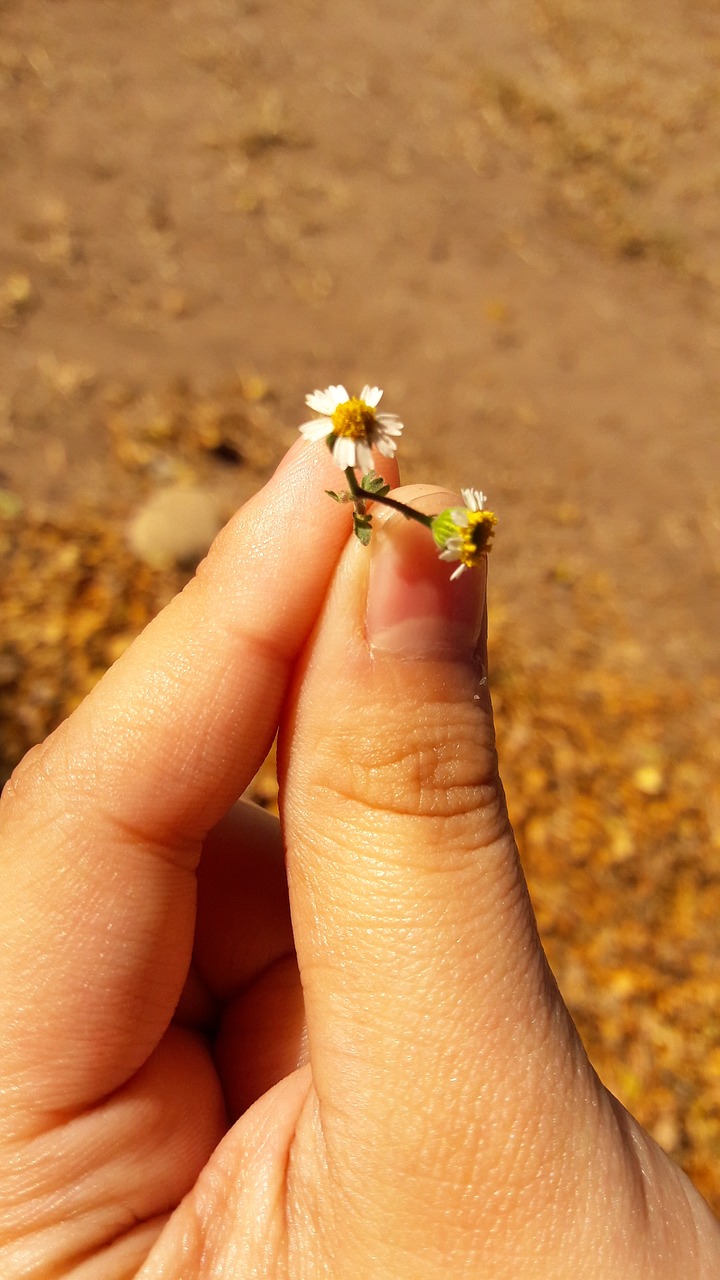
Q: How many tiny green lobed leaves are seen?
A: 3